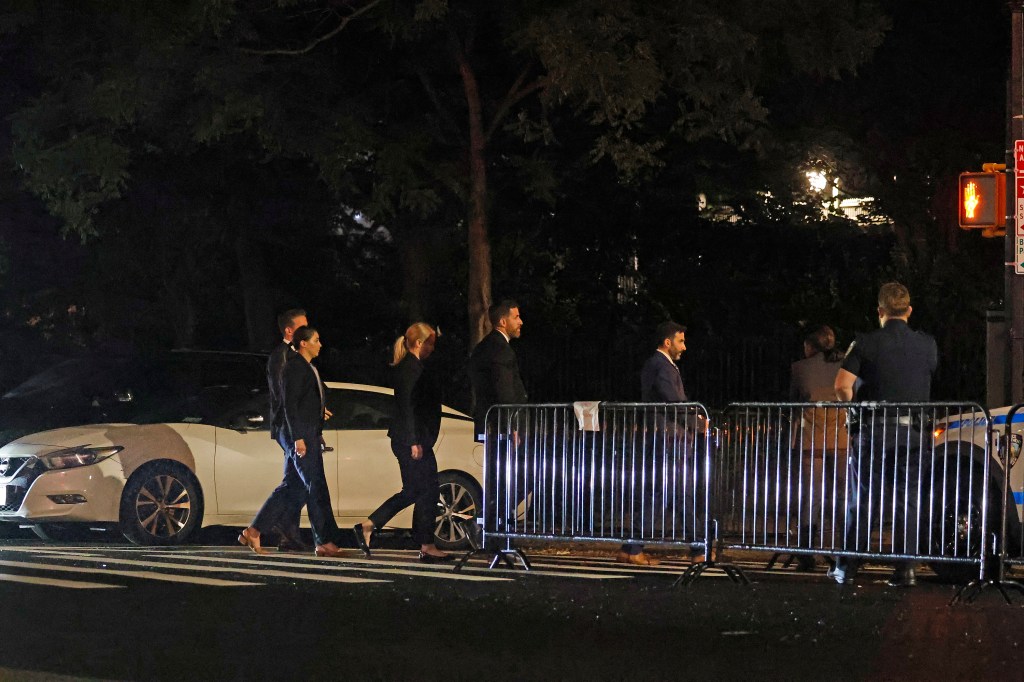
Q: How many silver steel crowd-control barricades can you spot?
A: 3